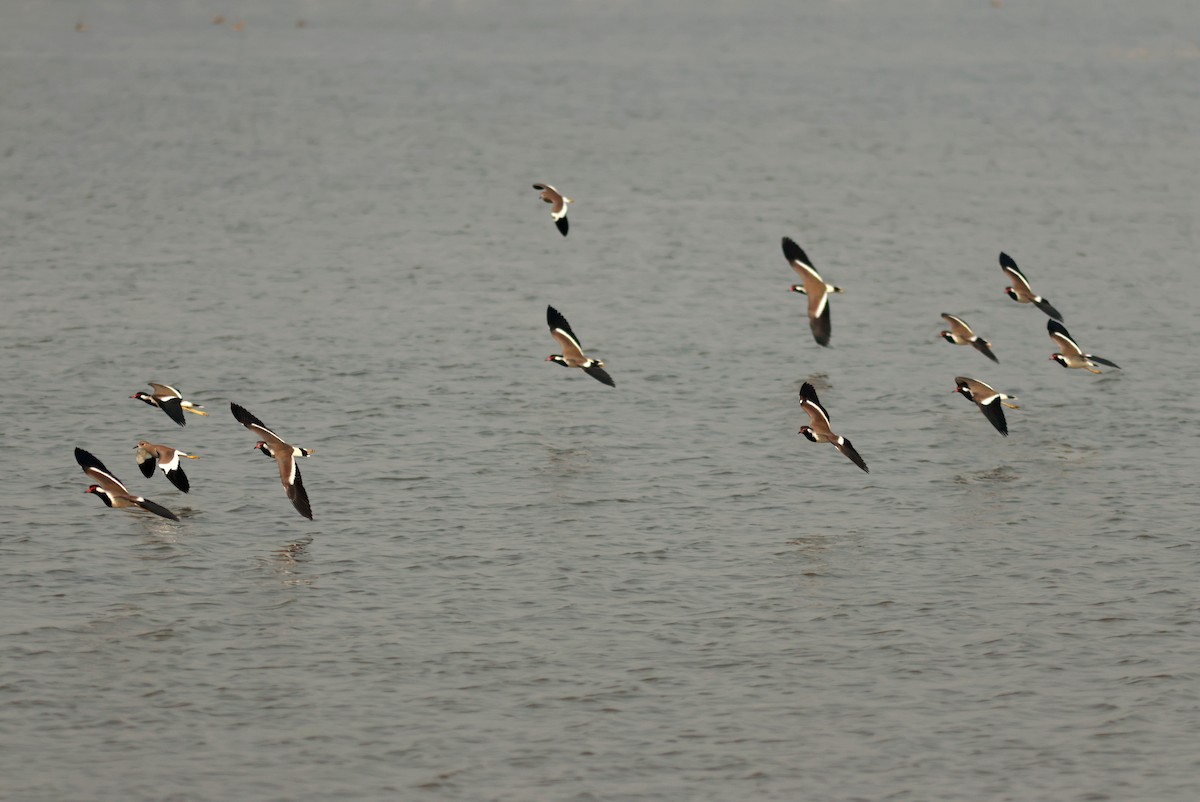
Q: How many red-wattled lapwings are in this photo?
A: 10